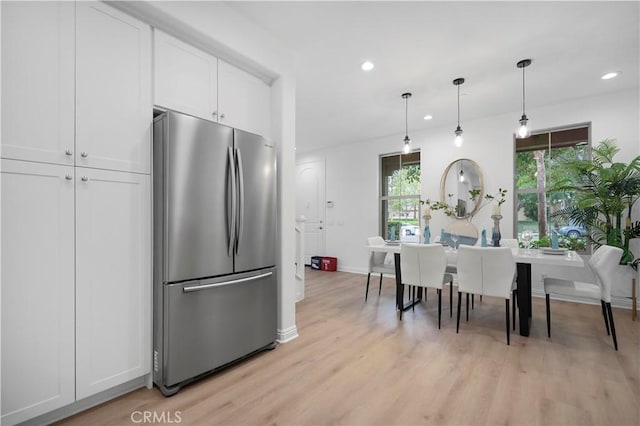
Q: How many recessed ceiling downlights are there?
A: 3